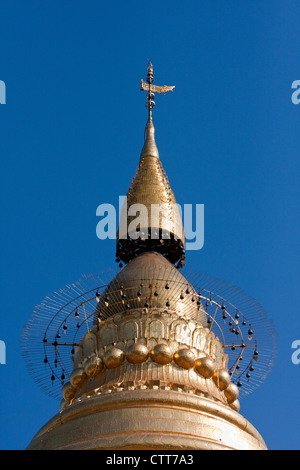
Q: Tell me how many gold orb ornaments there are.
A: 12